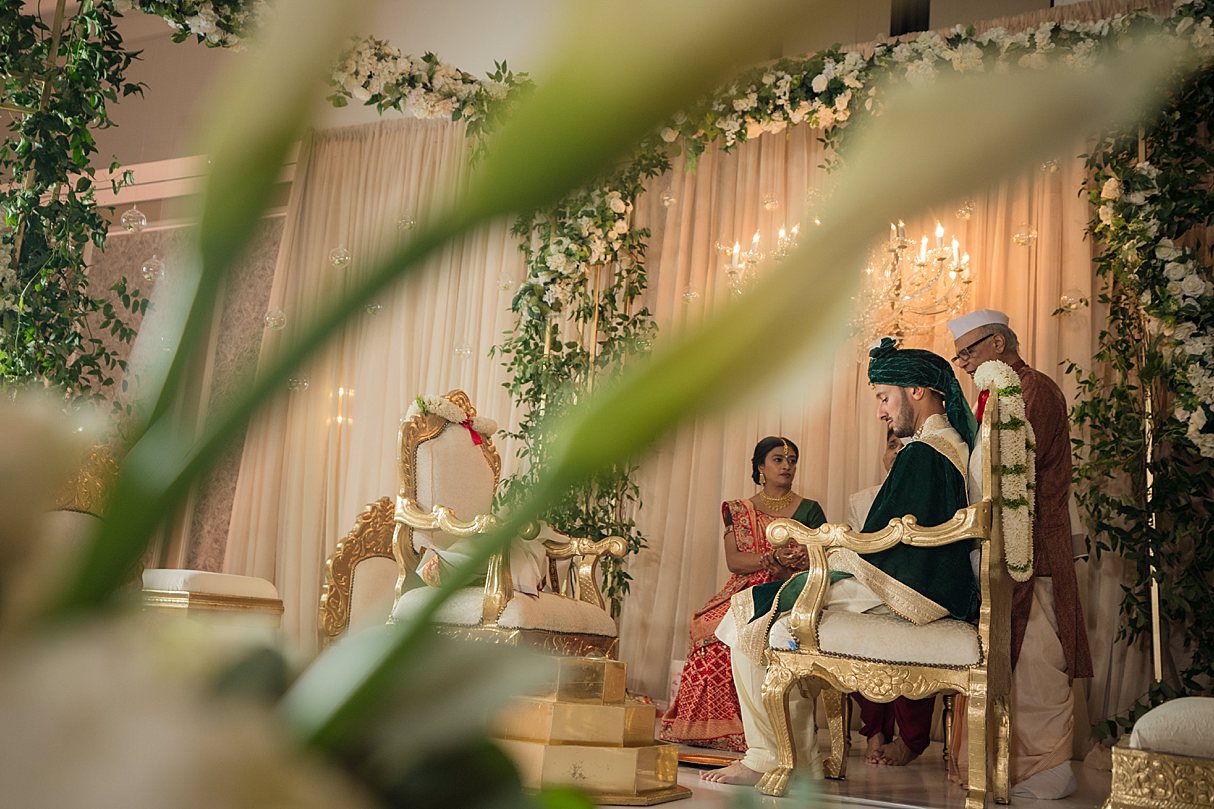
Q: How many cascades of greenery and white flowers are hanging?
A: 3